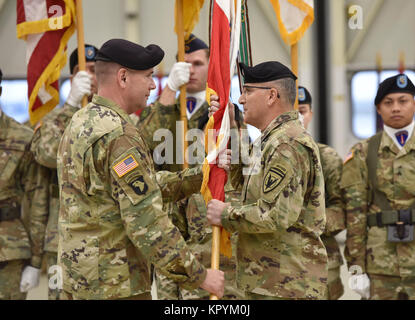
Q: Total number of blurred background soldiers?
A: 5